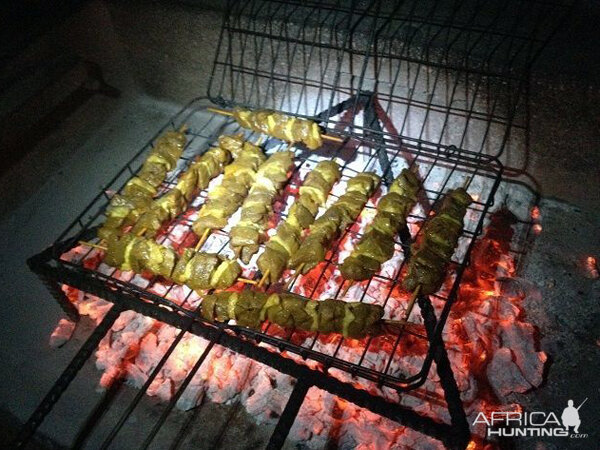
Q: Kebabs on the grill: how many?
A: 11